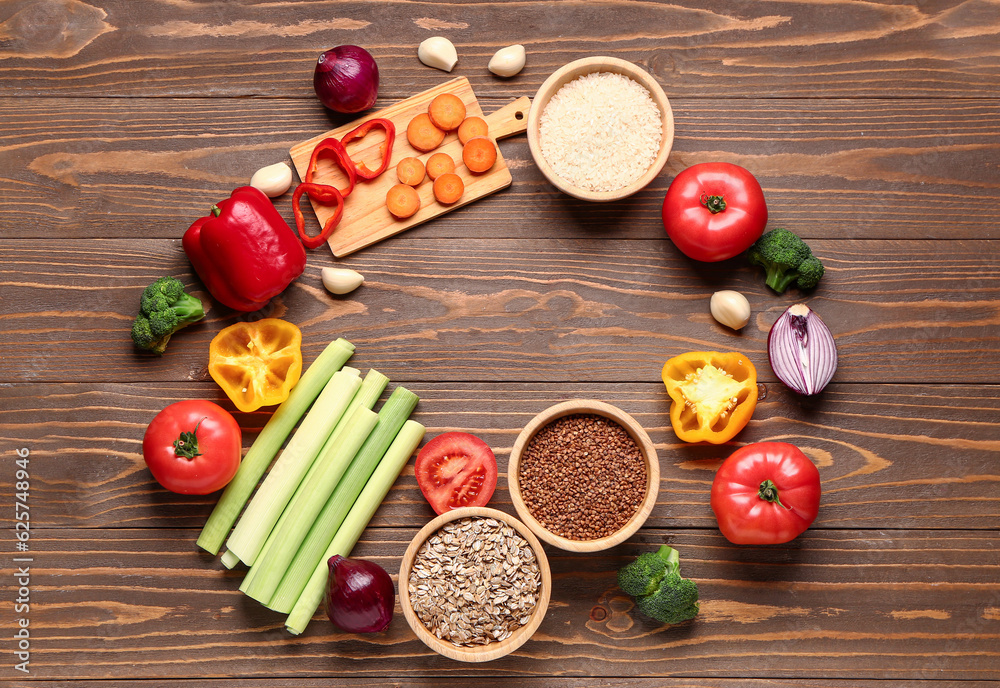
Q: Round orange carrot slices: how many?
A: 8